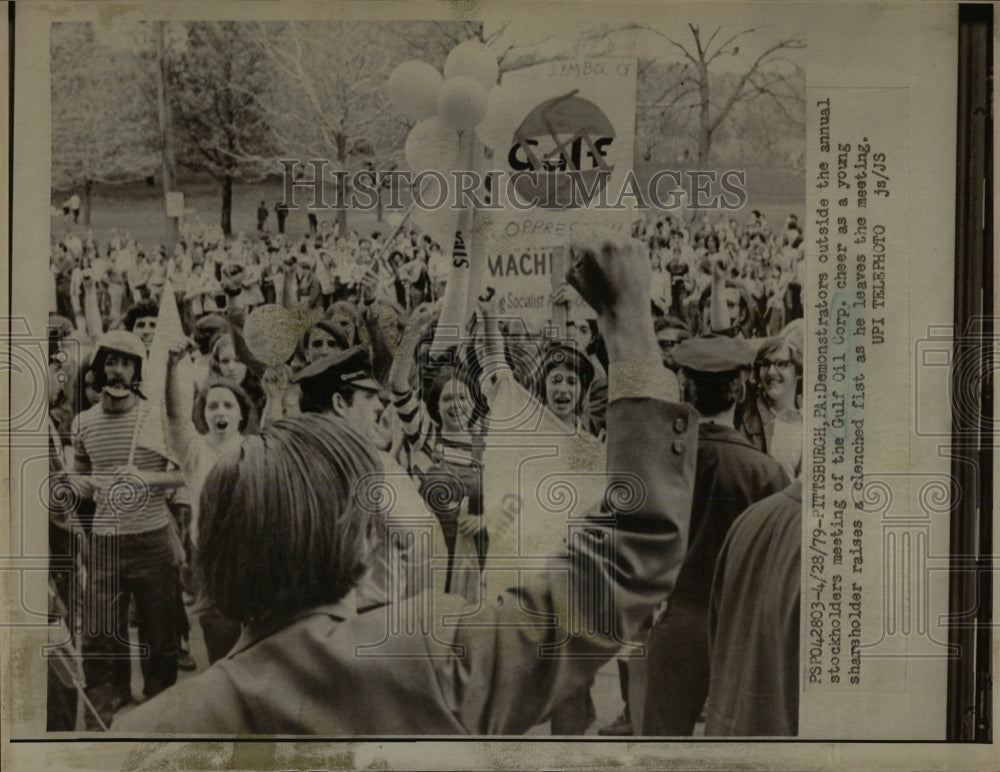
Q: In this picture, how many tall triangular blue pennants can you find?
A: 0